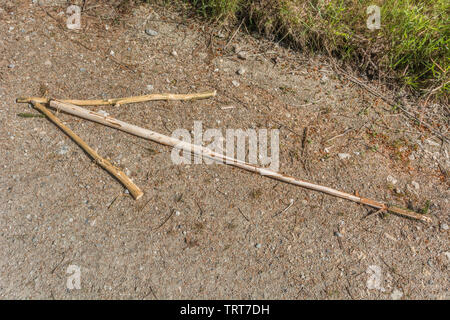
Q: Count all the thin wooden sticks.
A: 3